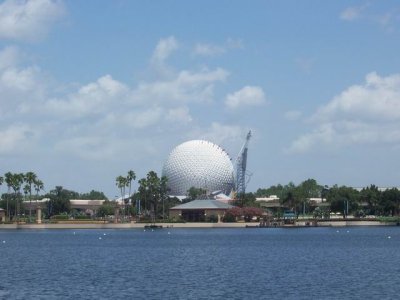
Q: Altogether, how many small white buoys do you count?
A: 10